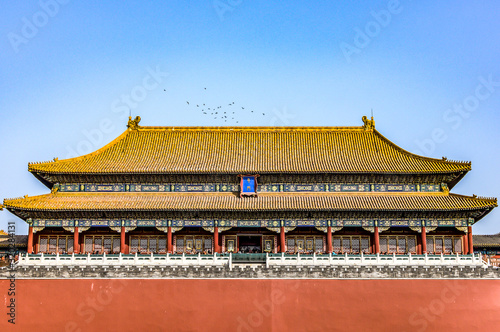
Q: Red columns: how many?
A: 10